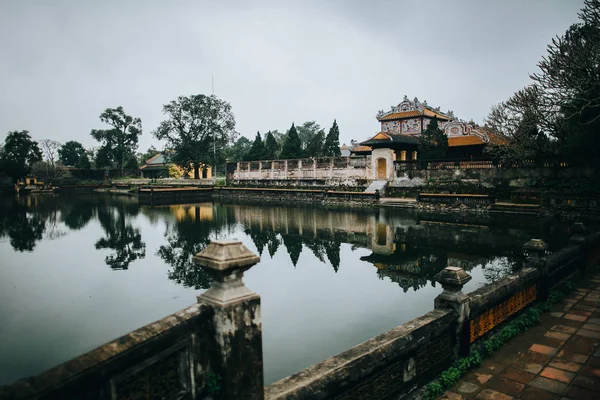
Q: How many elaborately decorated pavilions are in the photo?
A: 1